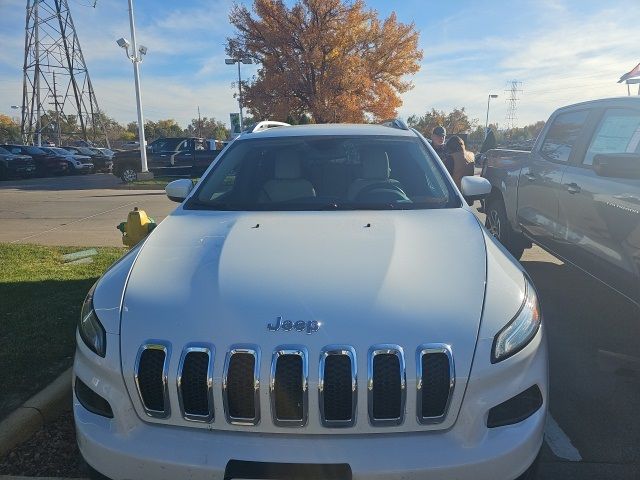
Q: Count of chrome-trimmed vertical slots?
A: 7